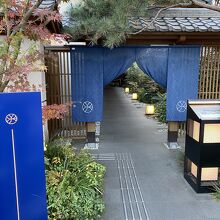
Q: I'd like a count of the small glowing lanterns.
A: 3